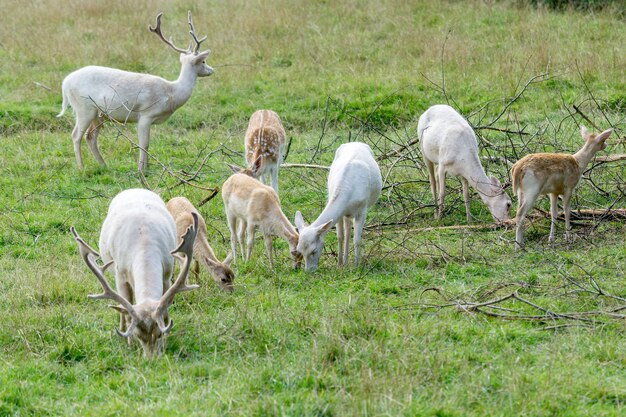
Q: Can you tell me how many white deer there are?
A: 4